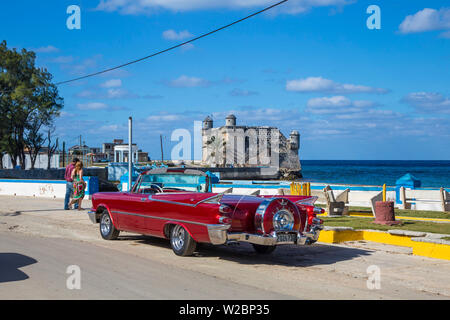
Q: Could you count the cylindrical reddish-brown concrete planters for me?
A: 1